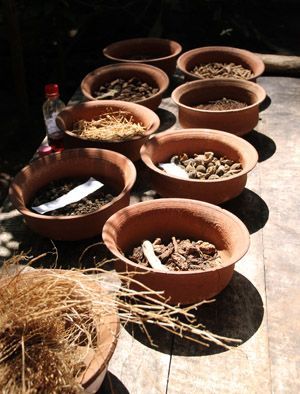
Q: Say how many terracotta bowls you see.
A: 9